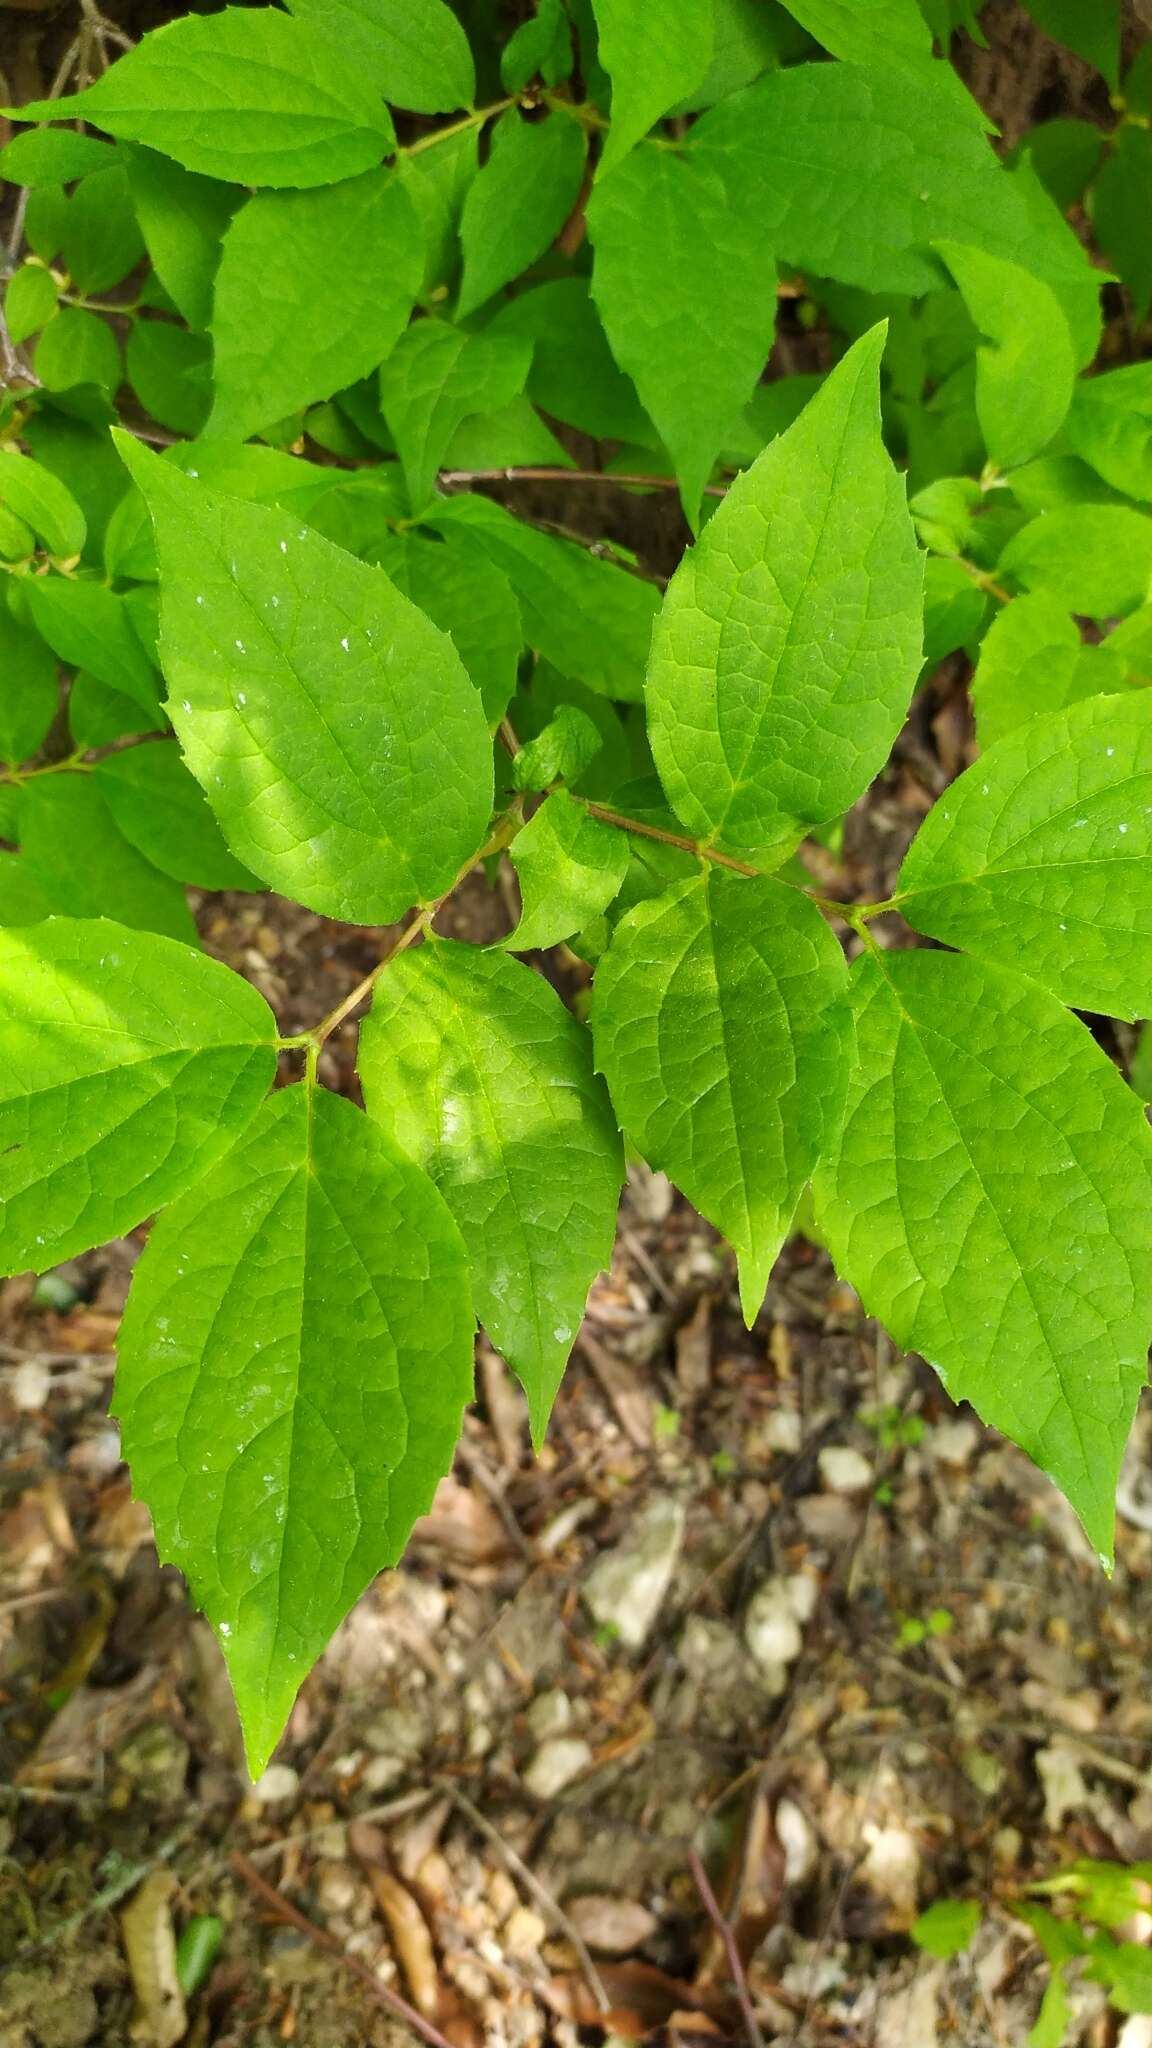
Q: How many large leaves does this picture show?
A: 8